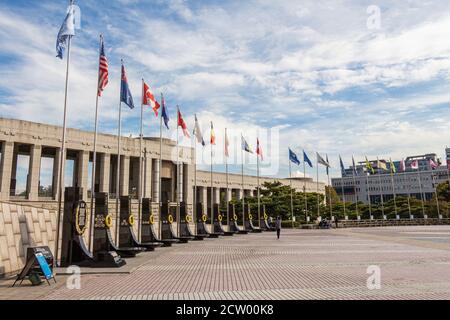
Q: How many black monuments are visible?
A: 11